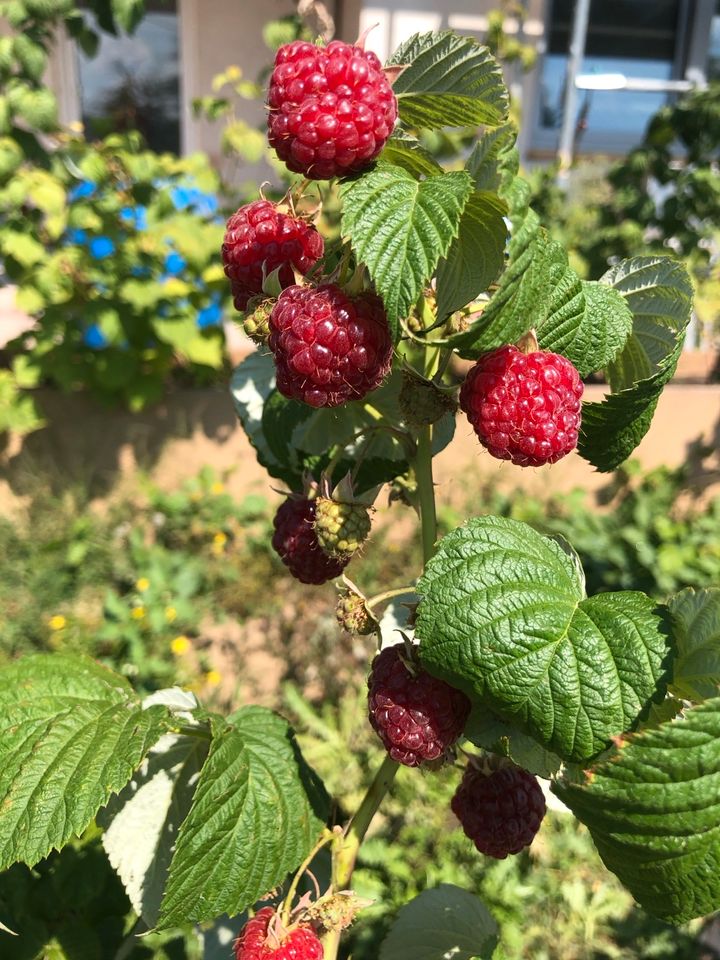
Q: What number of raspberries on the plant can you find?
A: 8